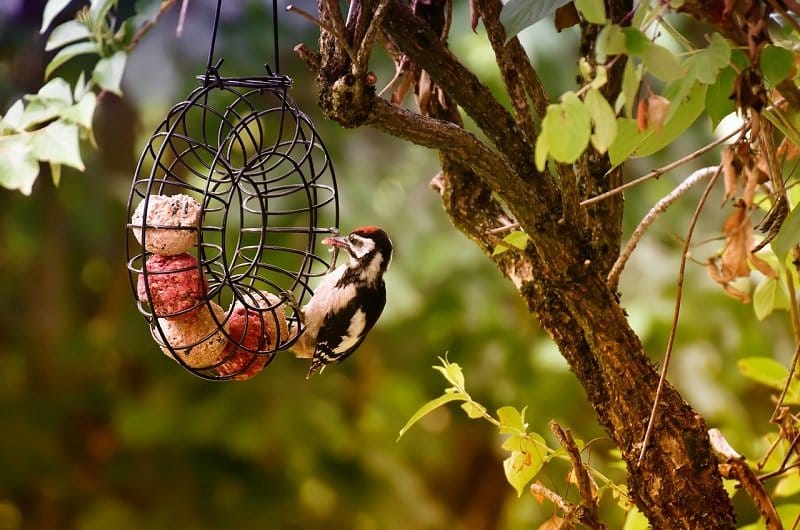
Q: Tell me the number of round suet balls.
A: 5